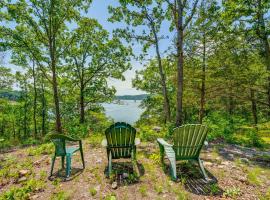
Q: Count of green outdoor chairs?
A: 3